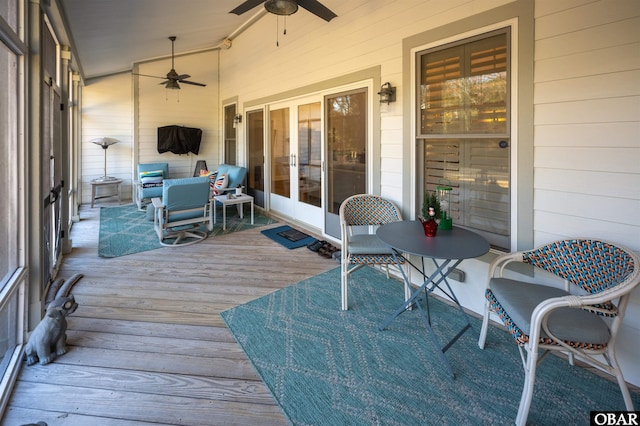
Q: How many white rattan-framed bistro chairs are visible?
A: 2